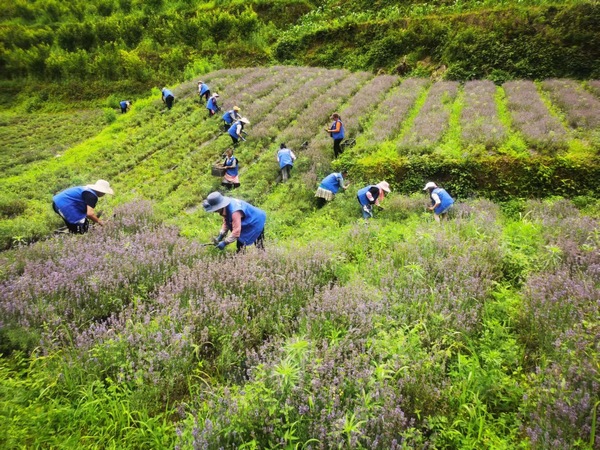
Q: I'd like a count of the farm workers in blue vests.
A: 14